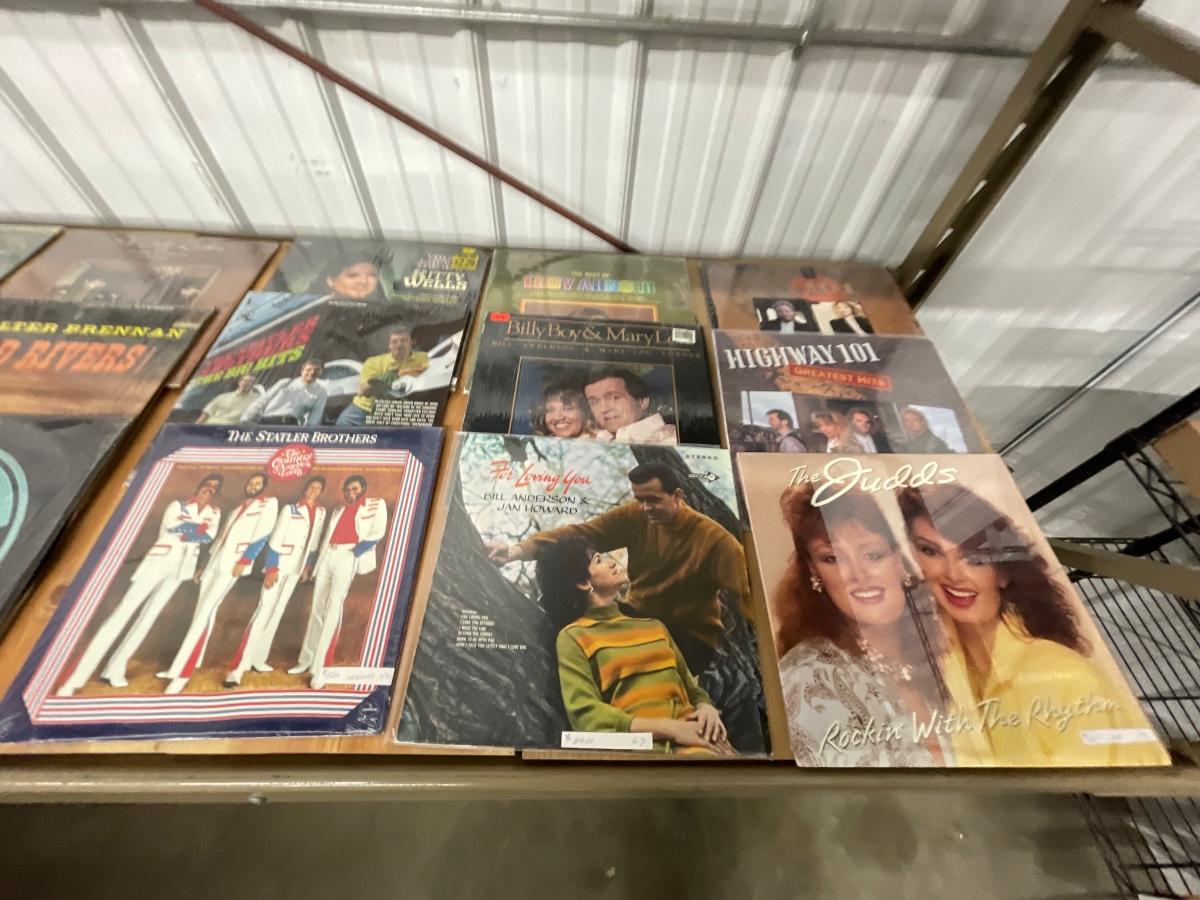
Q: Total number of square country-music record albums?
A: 13